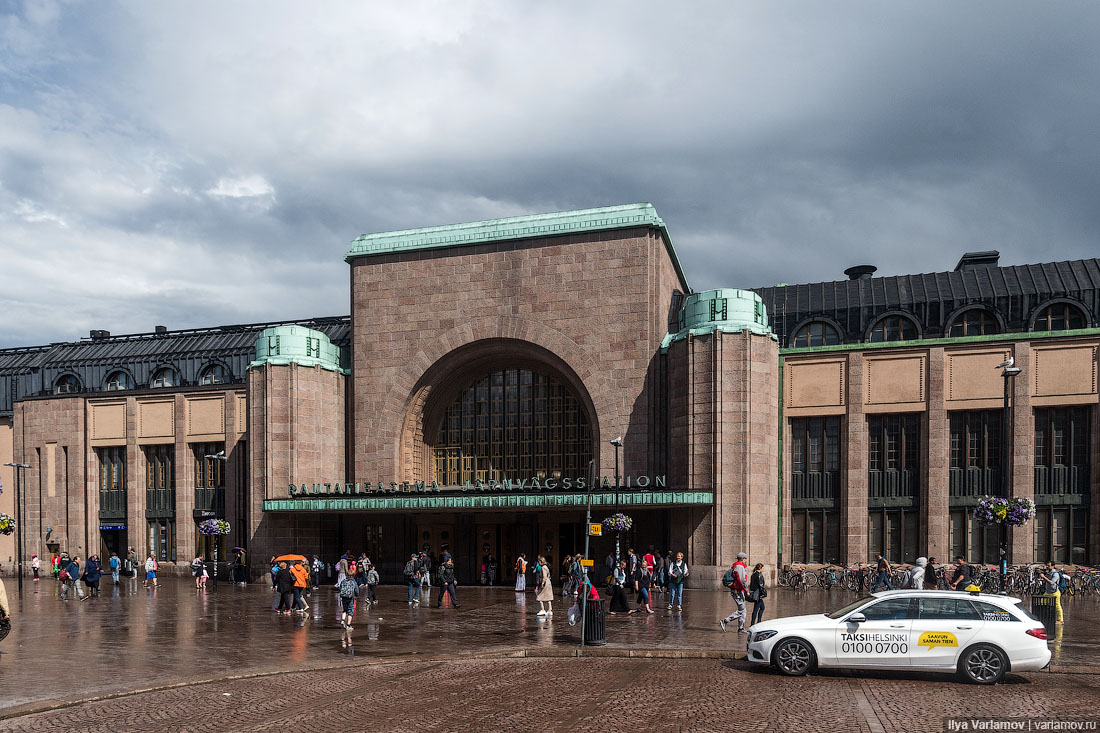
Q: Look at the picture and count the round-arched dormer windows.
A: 8